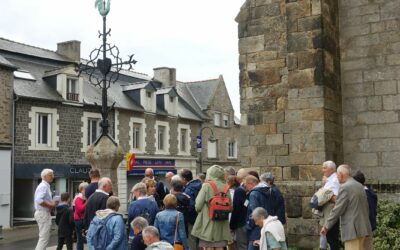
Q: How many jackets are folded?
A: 1